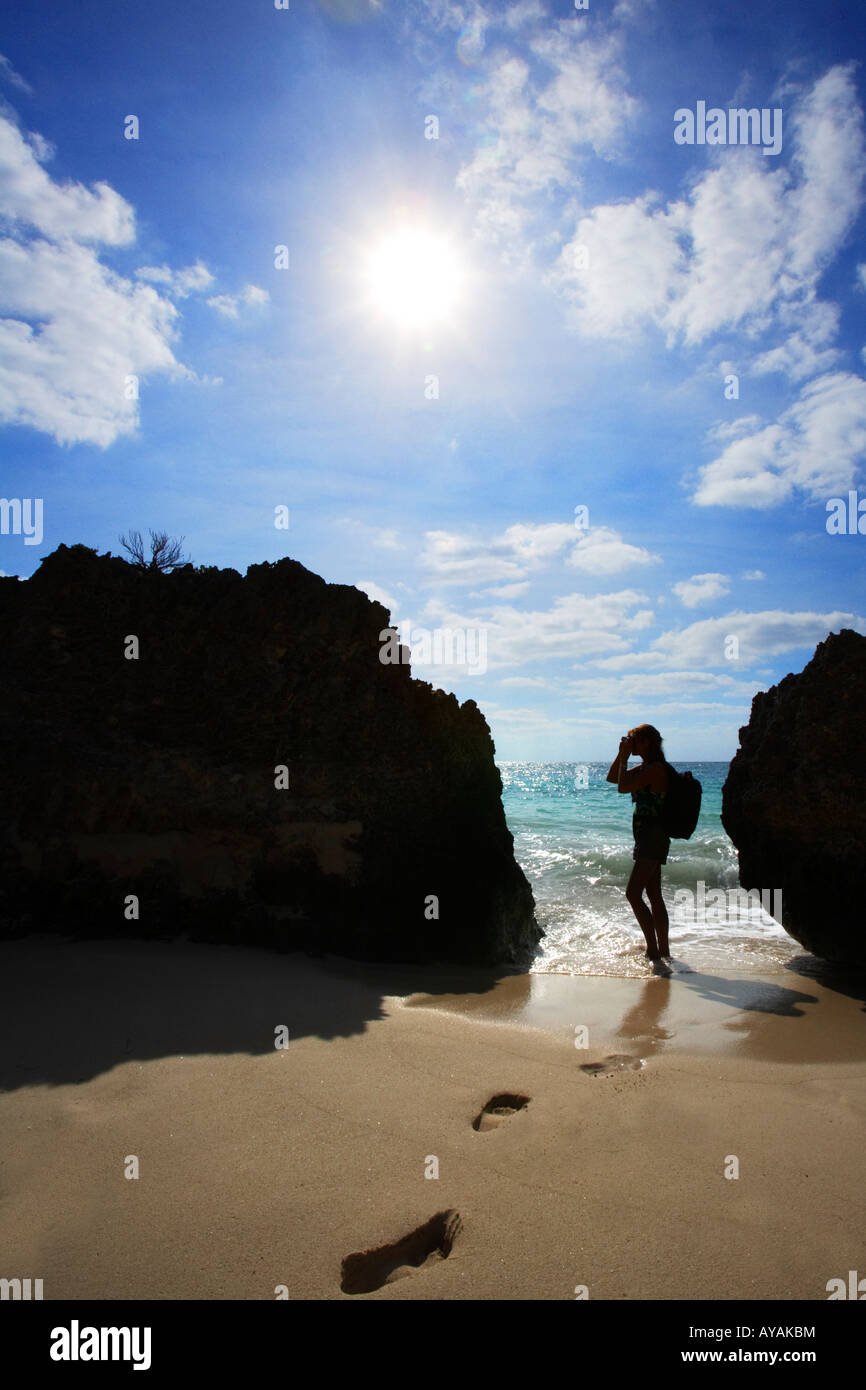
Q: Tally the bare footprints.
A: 3